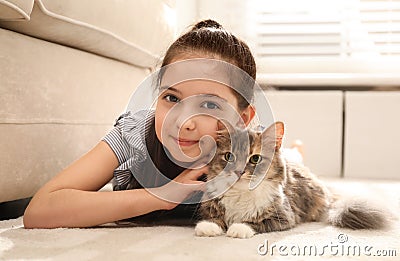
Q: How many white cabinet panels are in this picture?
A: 2